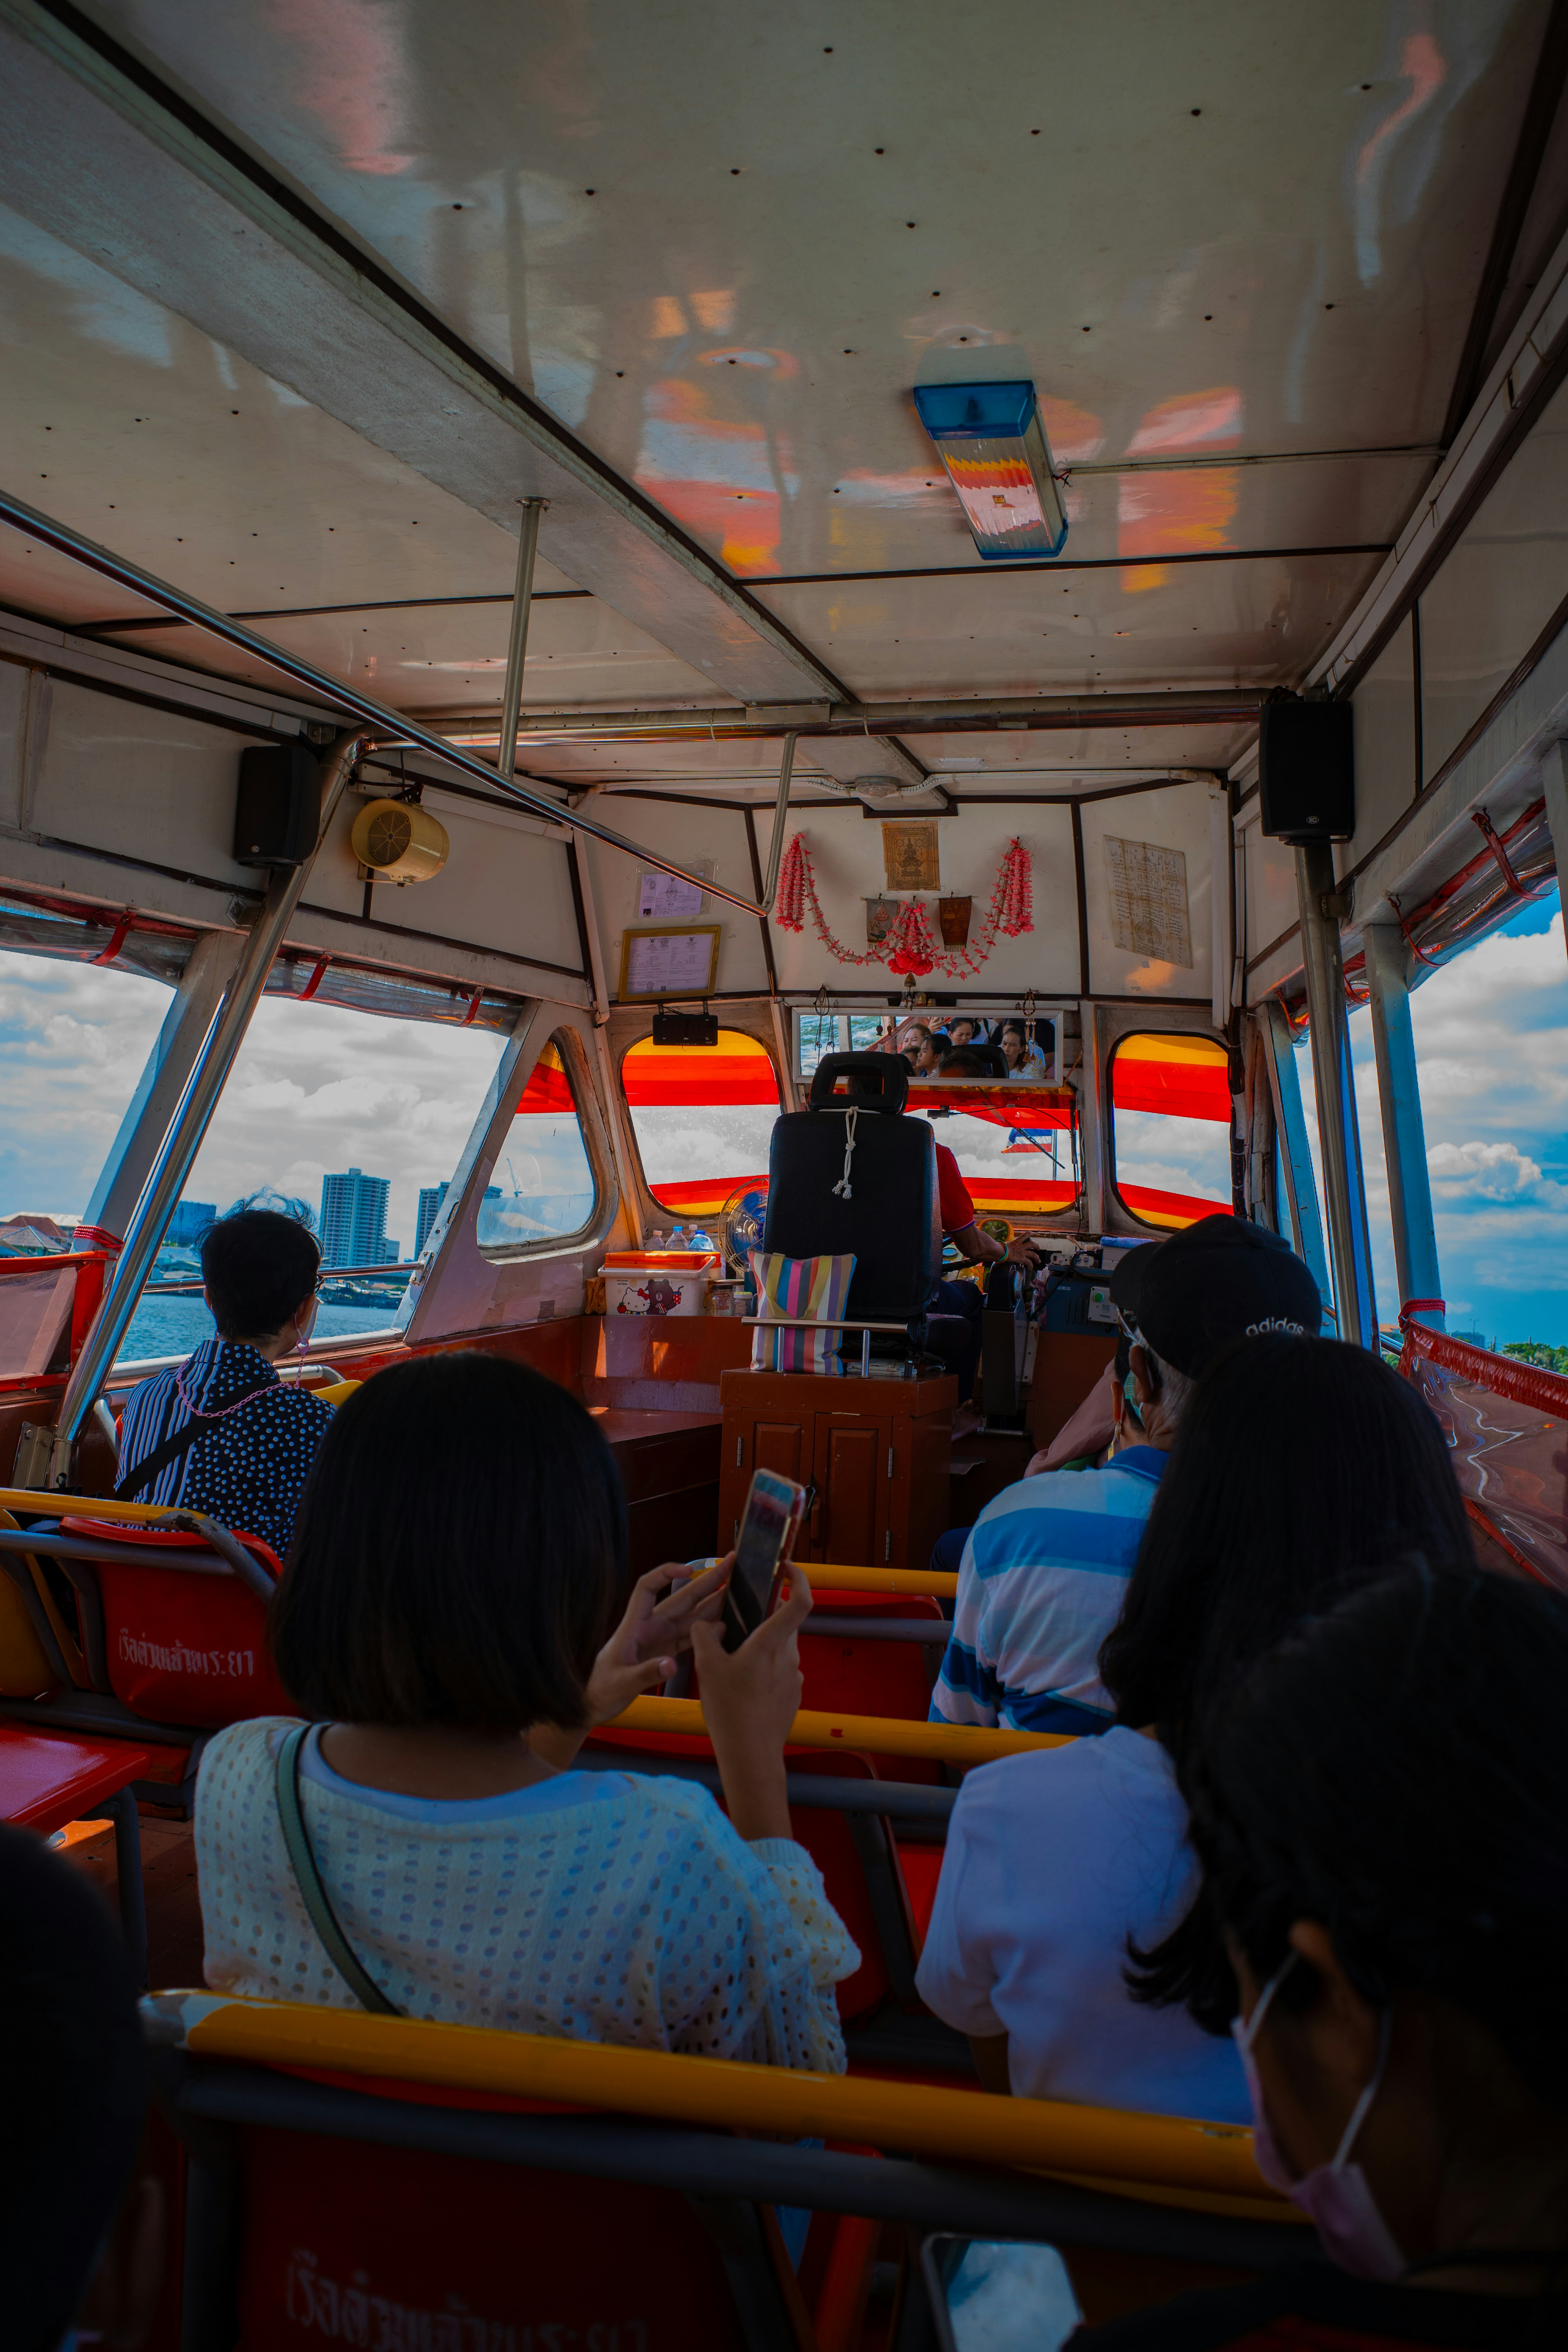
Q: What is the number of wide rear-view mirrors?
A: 1